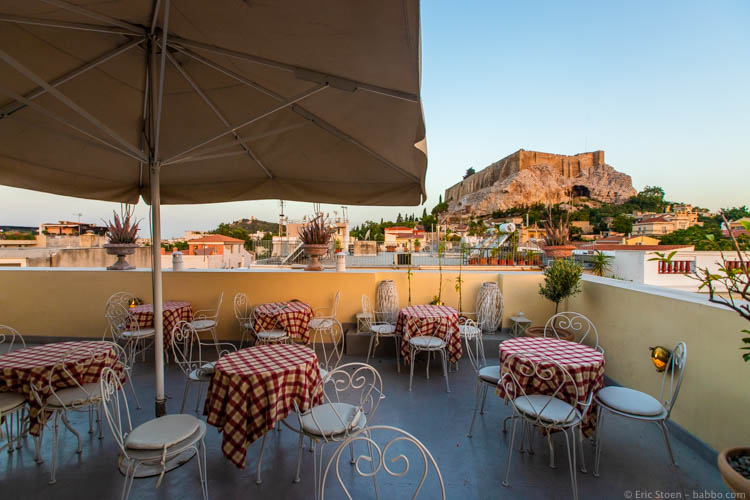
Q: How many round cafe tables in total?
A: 6